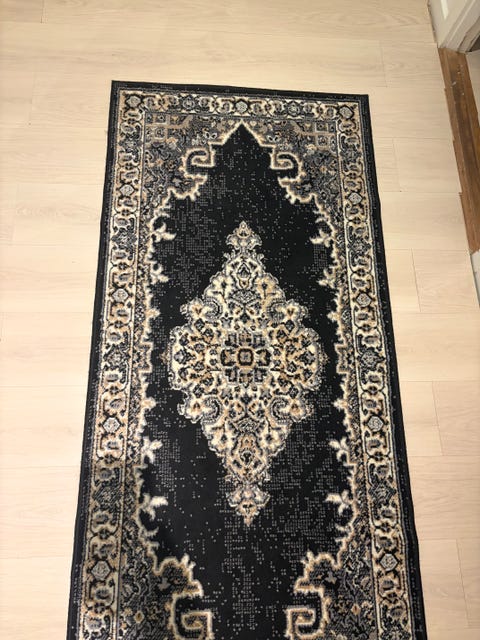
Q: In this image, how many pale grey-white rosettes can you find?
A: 11